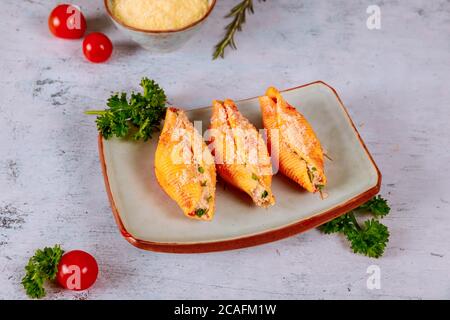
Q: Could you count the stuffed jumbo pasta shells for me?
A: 3